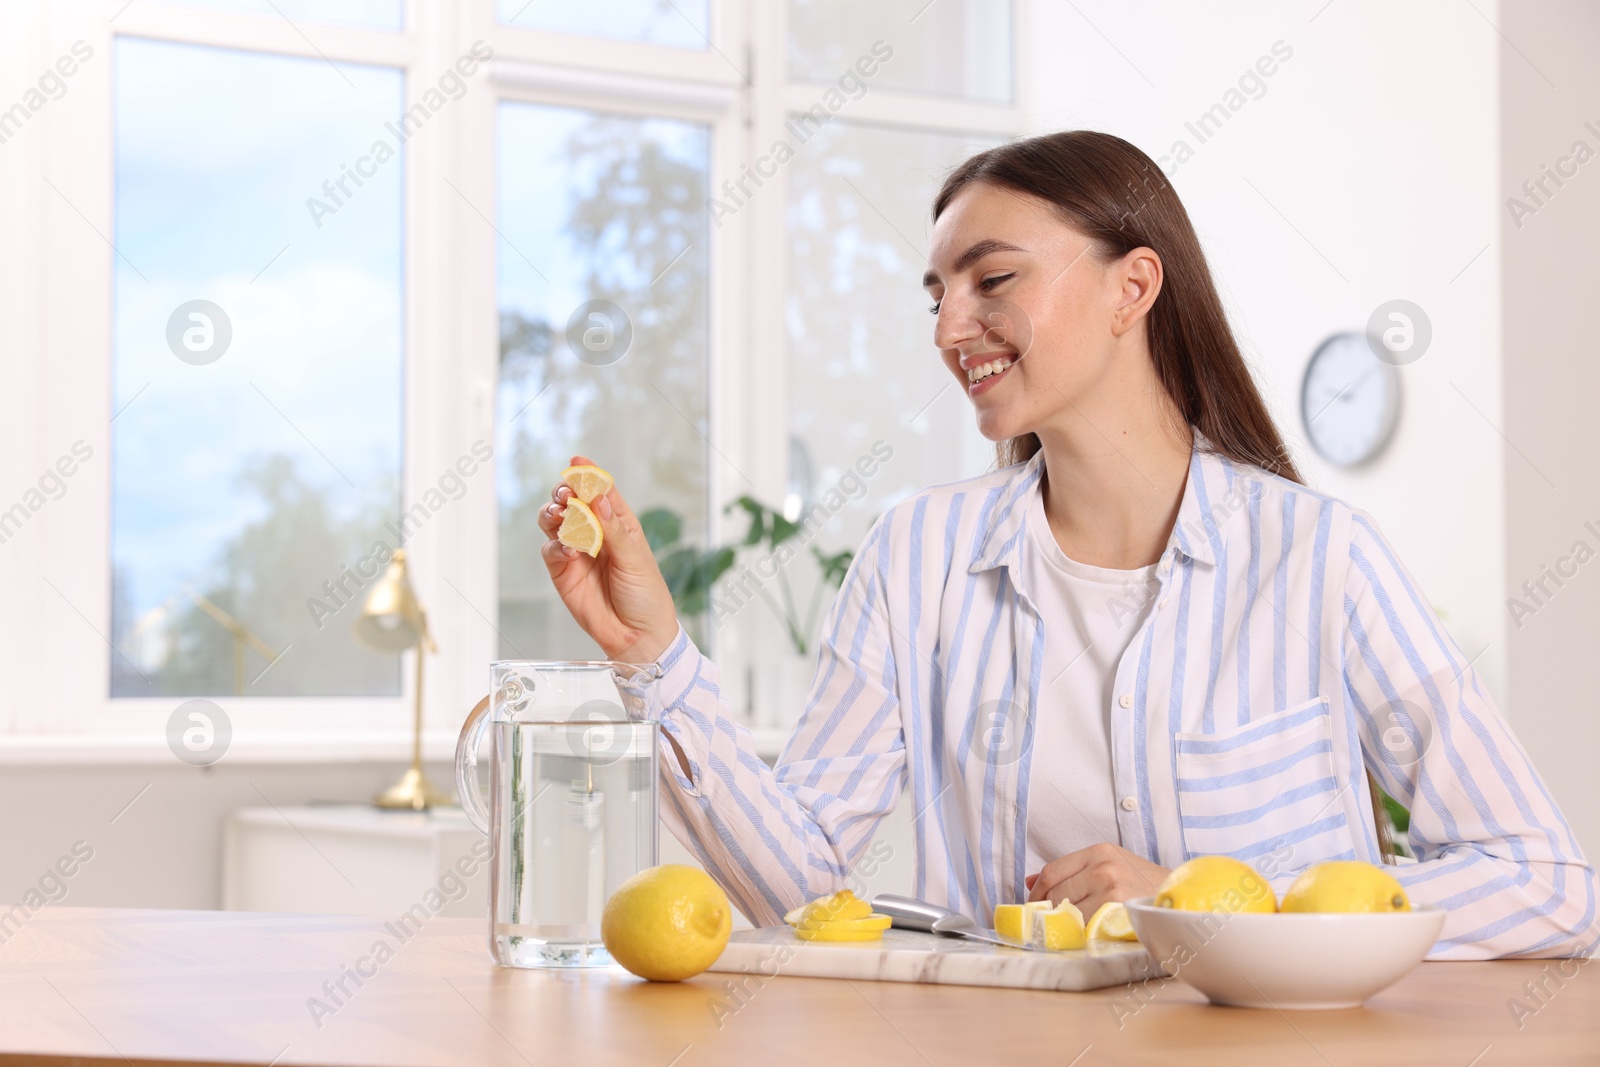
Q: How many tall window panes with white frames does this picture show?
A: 3